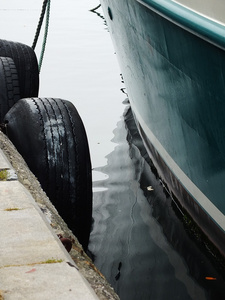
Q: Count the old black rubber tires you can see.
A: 3